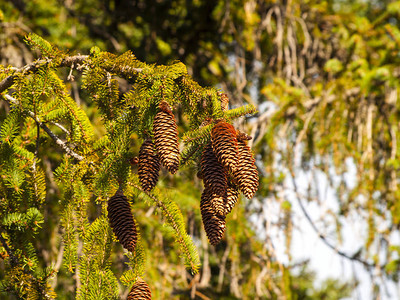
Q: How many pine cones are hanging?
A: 9